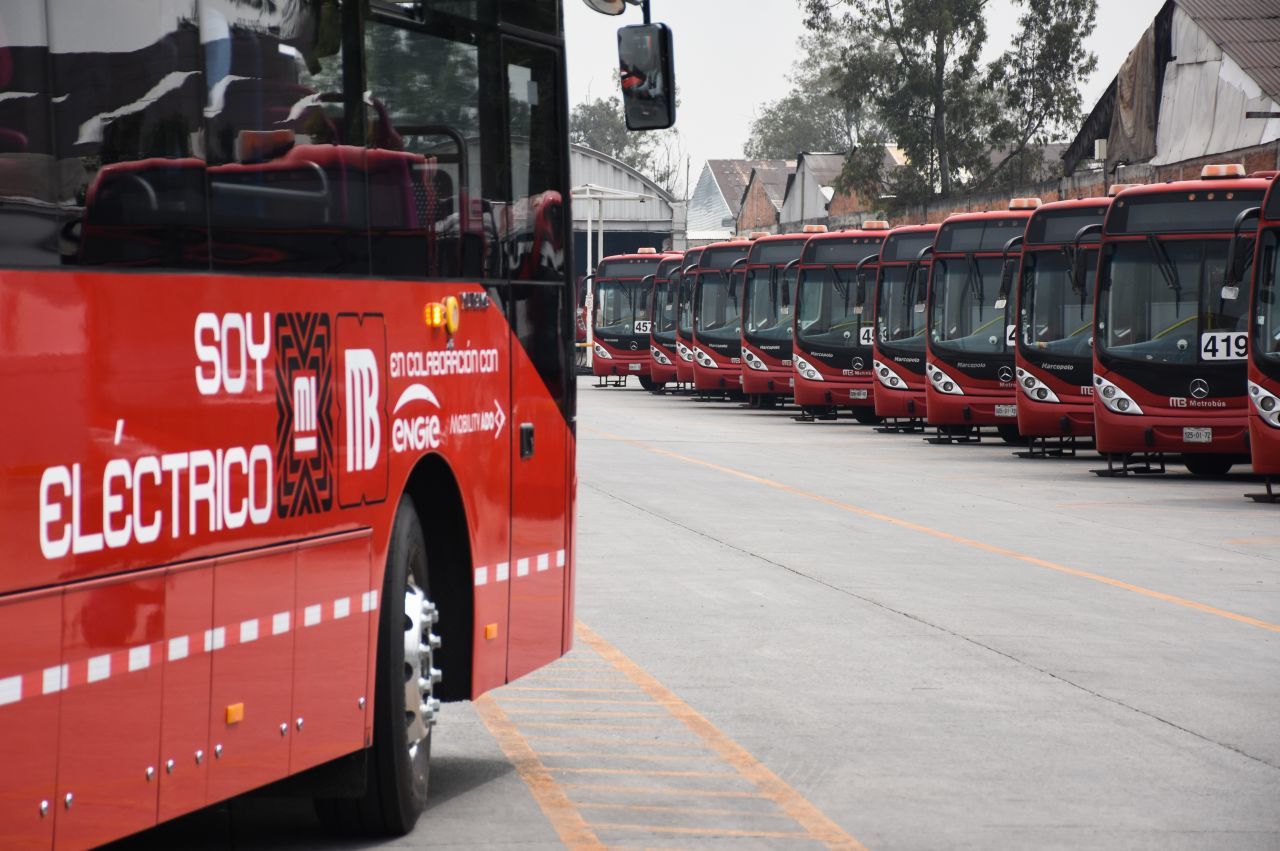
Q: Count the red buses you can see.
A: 12